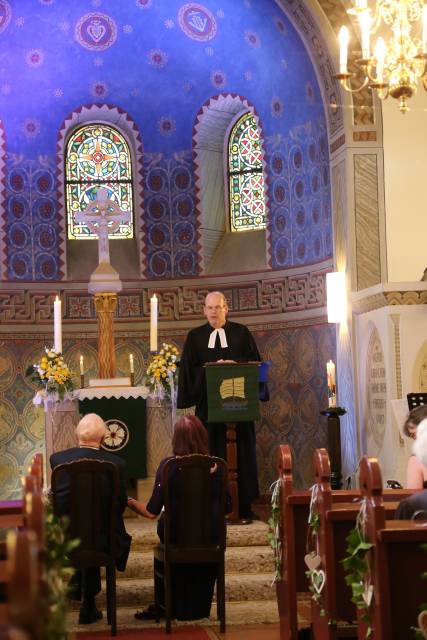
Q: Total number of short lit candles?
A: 2